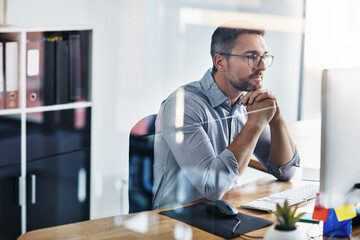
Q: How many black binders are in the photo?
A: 3